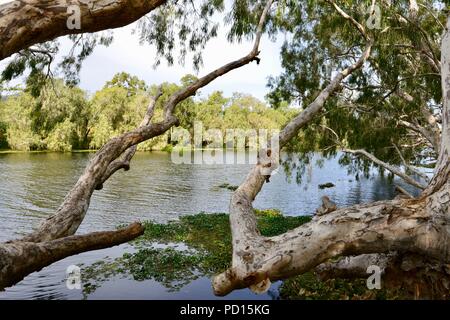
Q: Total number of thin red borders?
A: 0